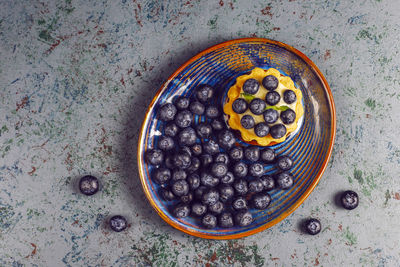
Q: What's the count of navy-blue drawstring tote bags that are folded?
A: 0